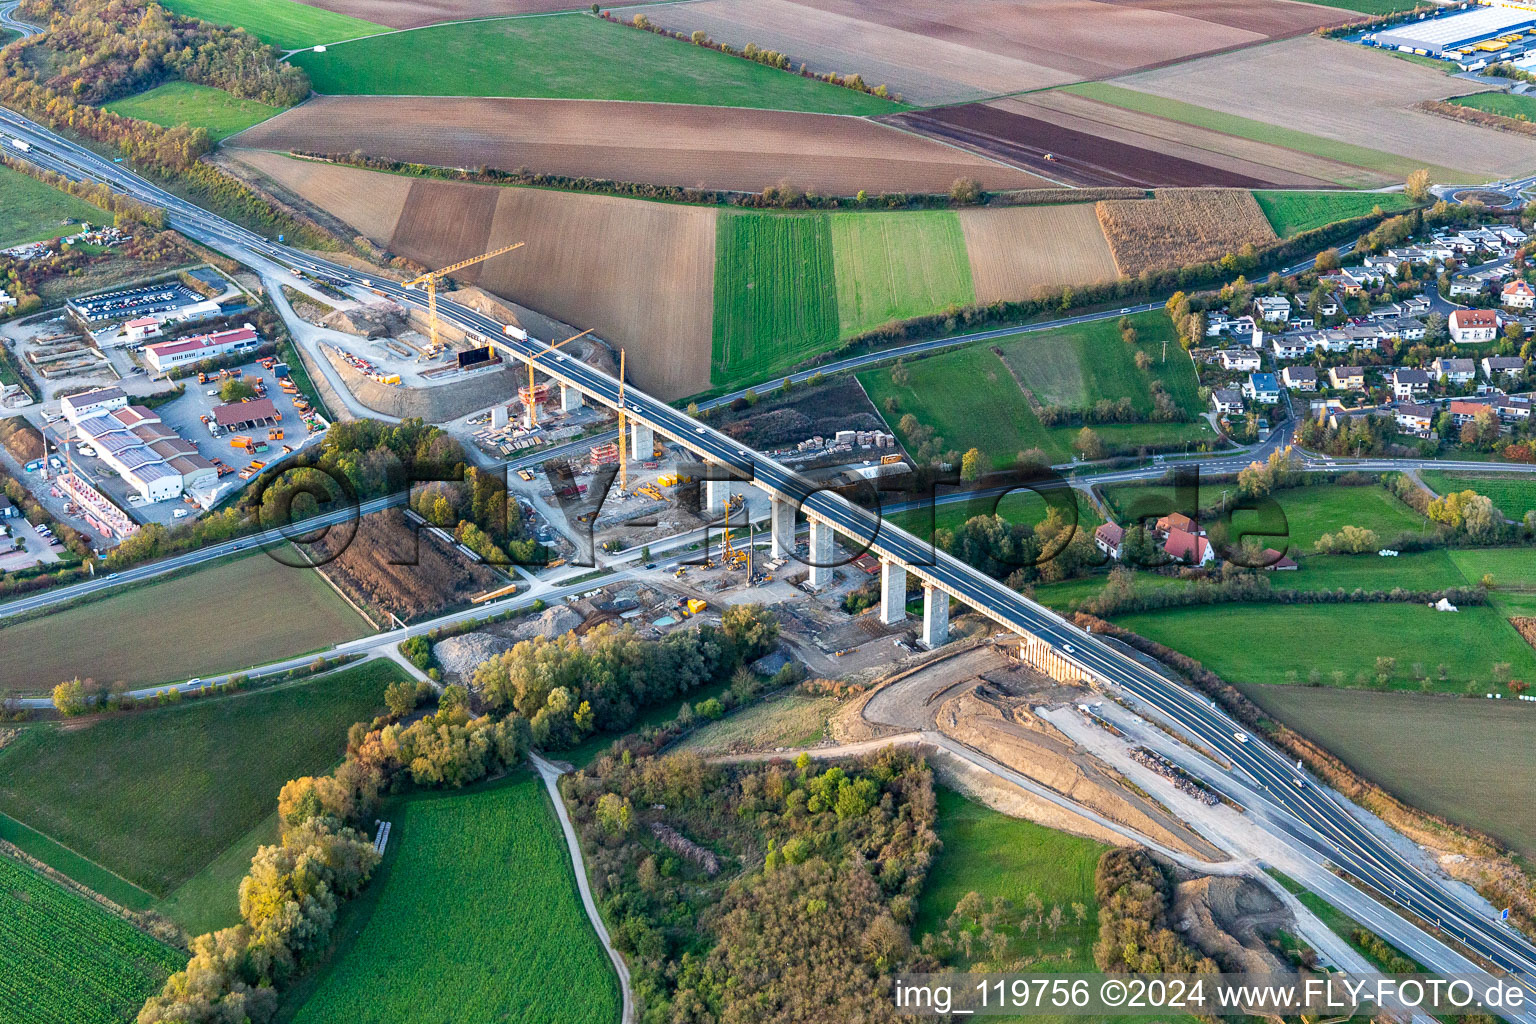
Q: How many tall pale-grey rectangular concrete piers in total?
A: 7